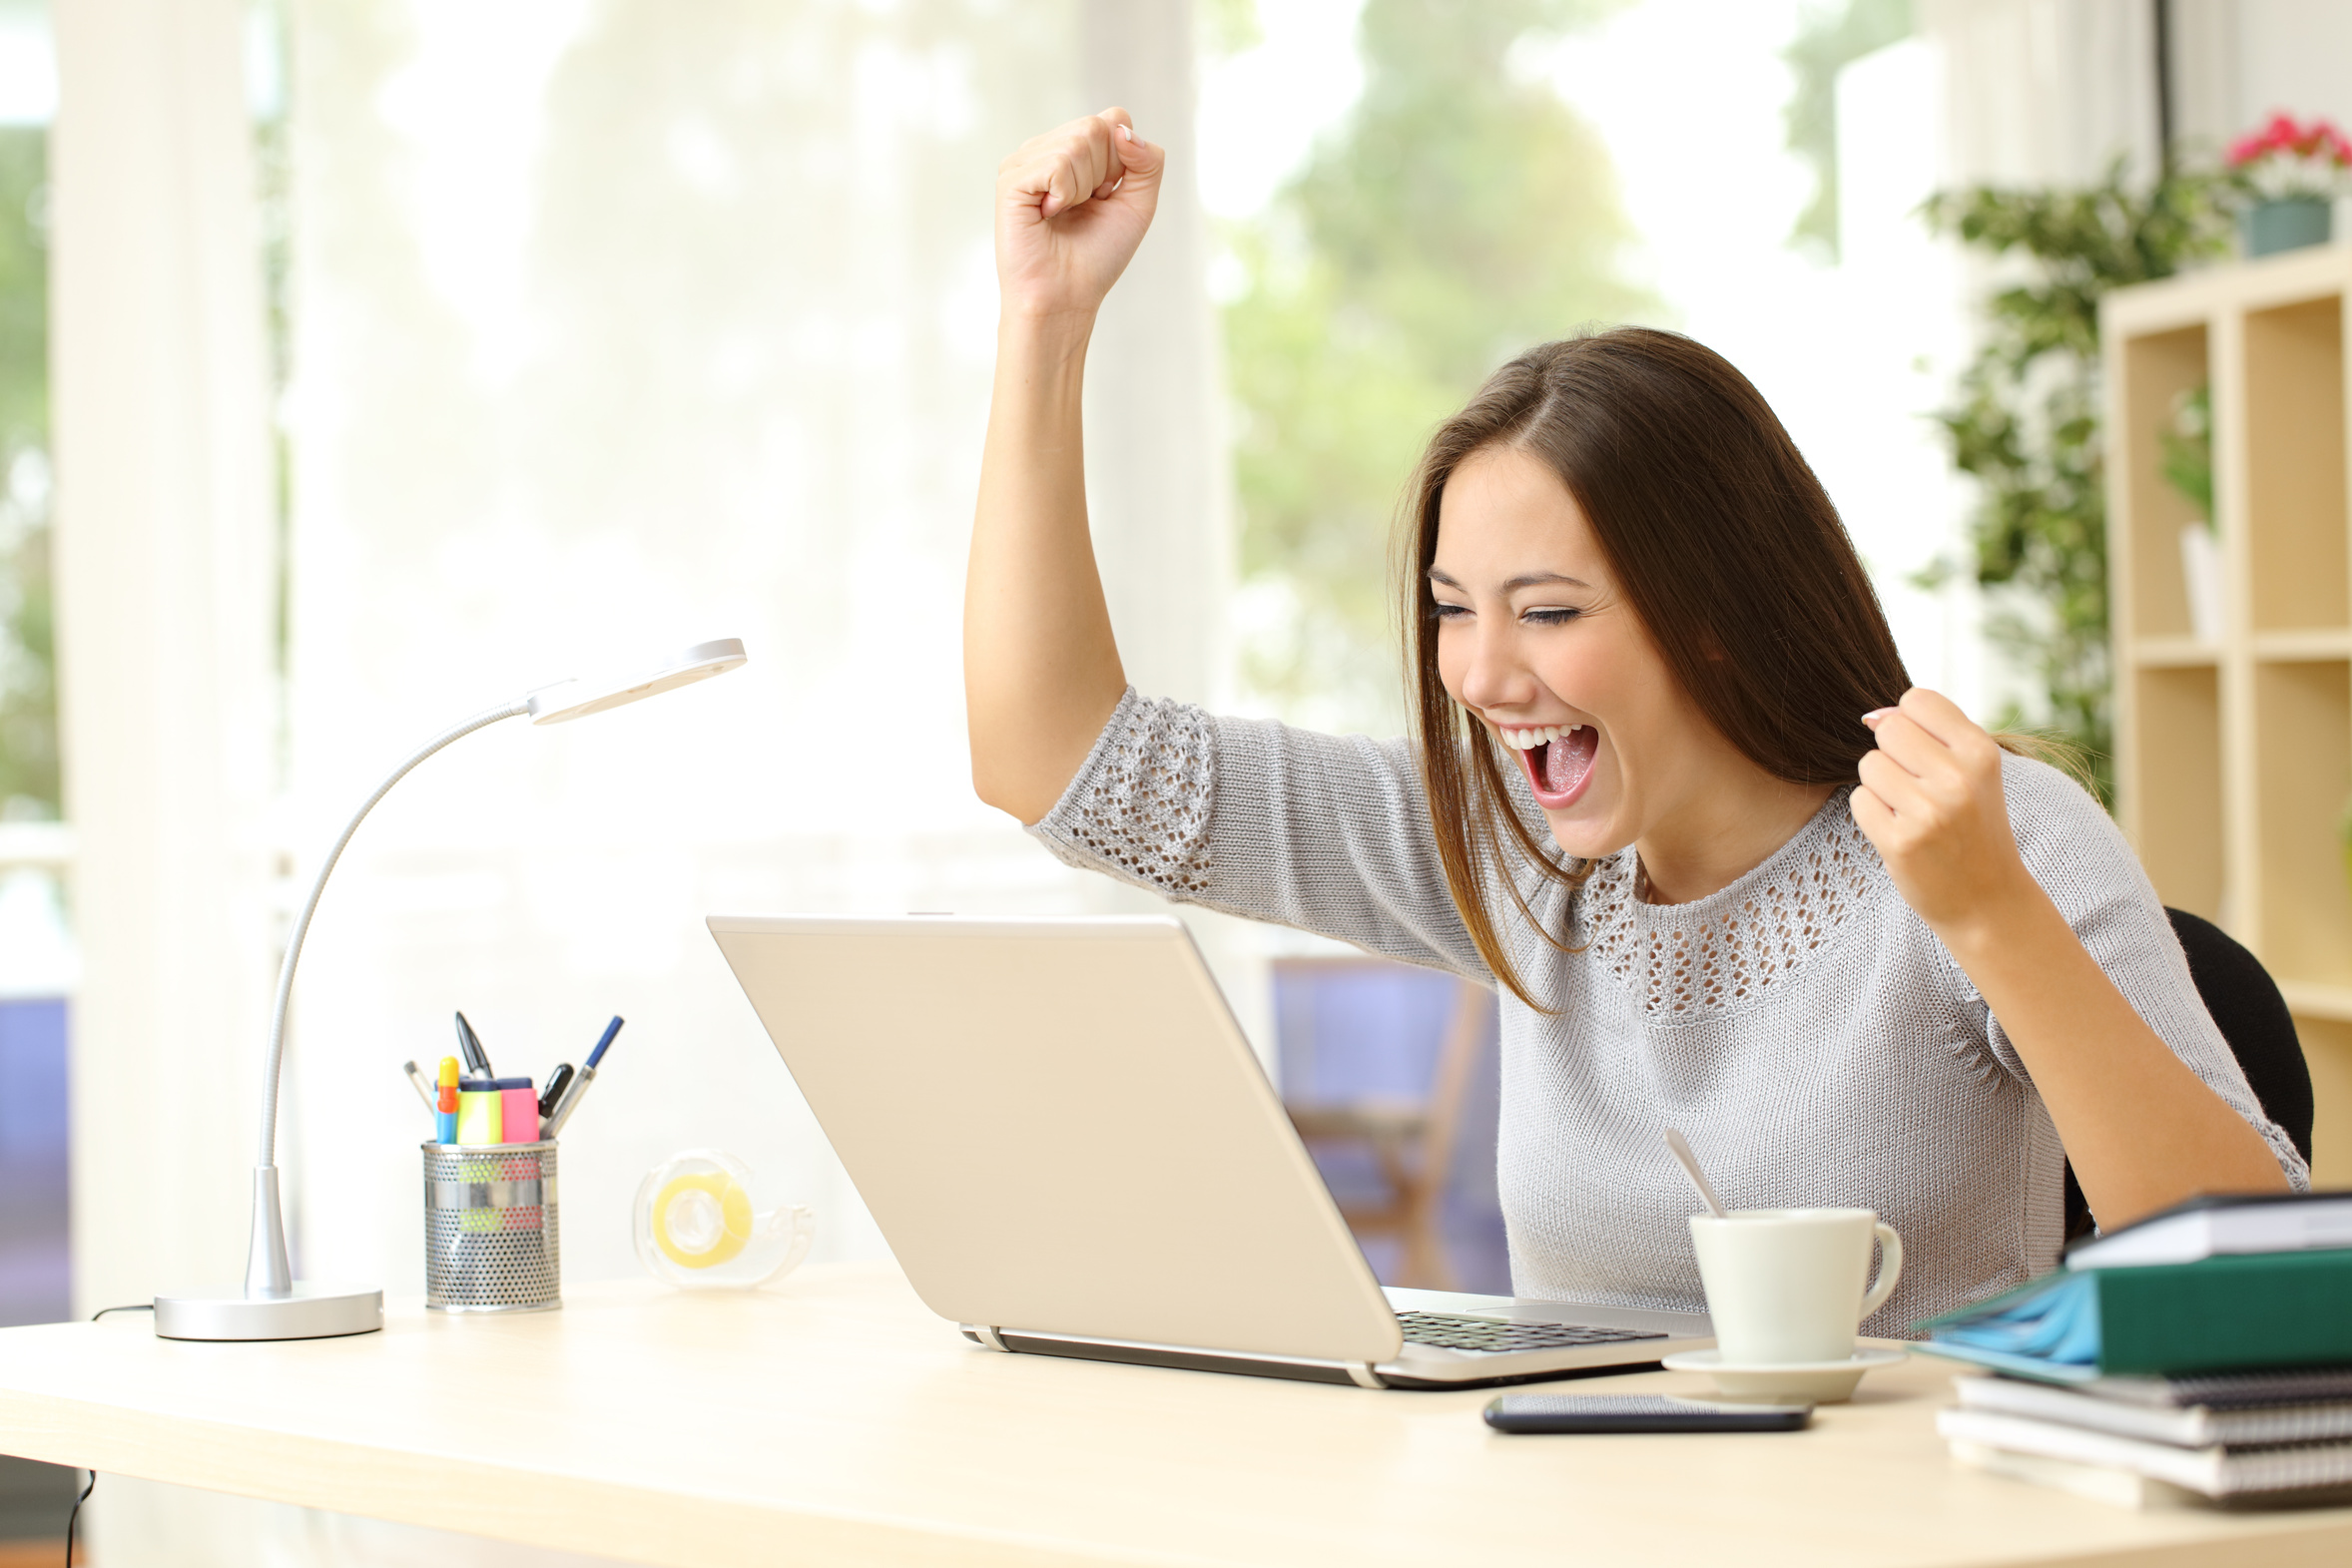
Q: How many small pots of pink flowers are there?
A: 1